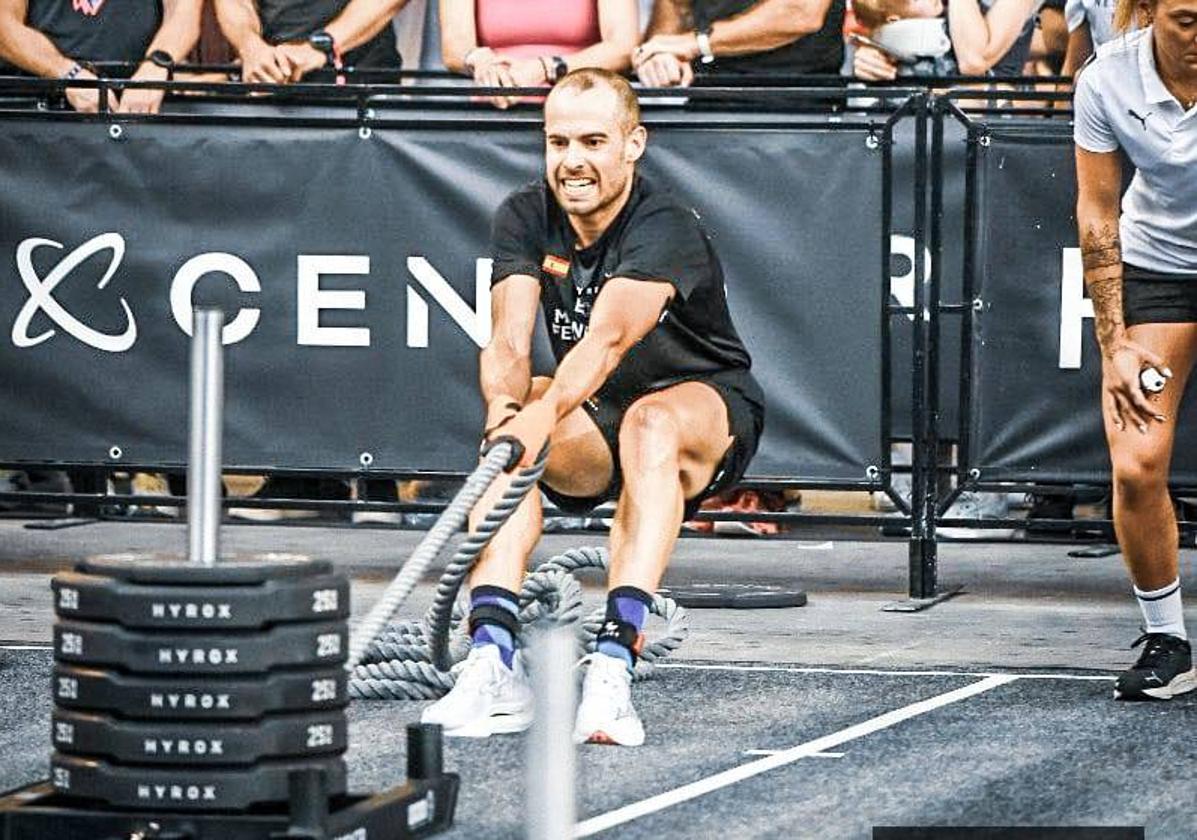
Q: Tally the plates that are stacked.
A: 6